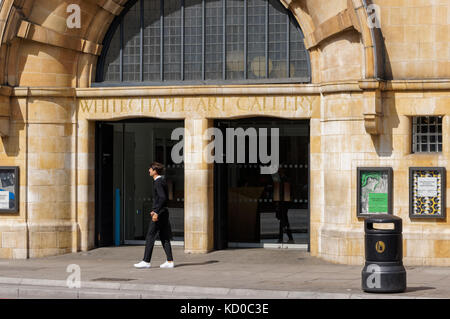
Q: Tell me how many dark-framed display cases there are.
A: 3